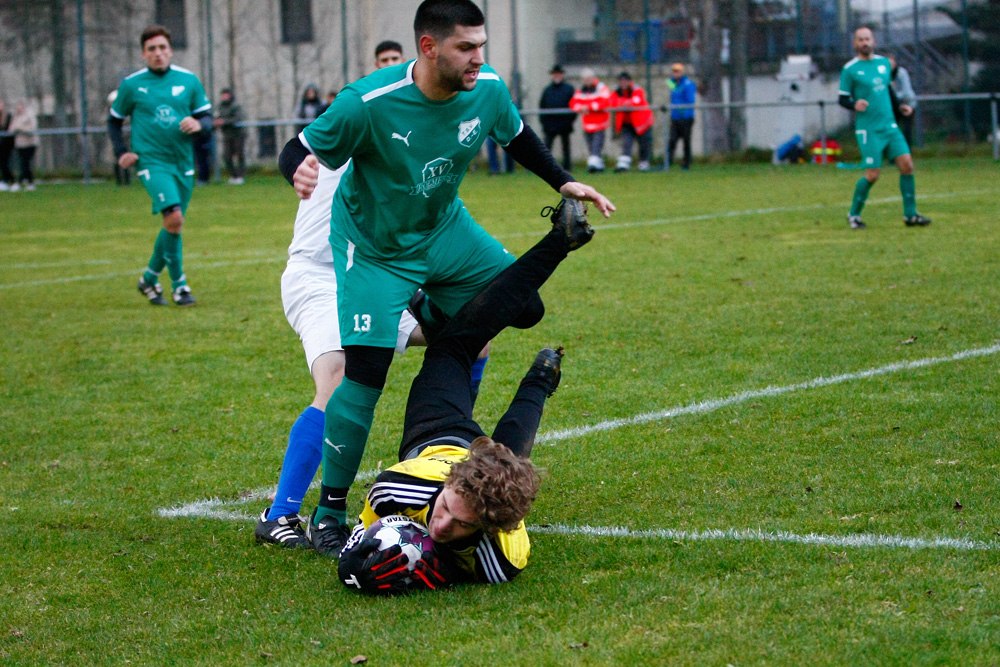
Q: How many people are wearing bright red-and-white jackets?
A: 2